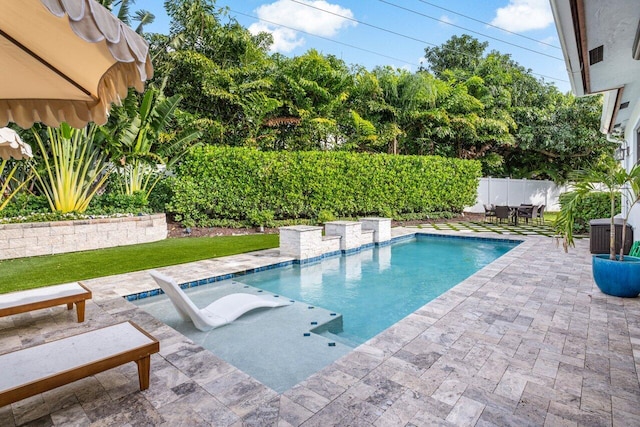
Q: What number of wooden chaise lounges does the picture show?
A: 2